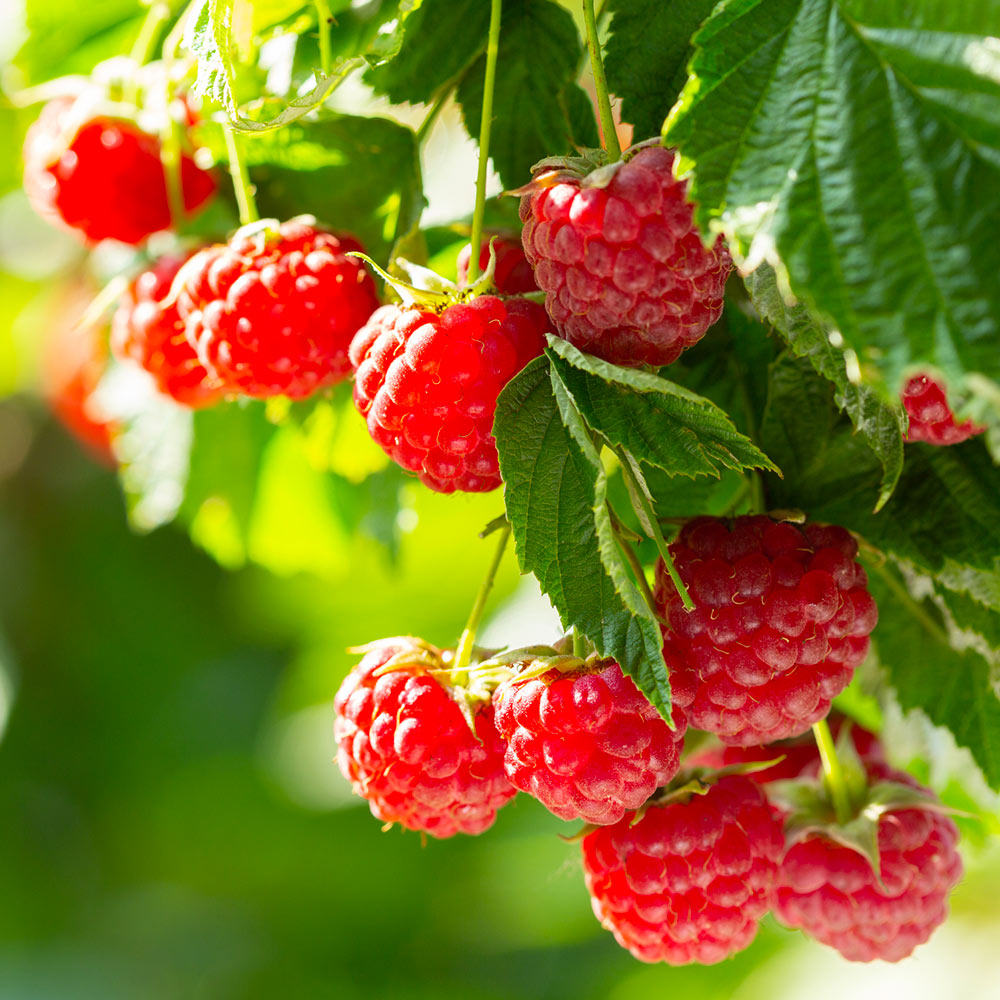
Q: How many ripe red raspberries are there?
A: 14